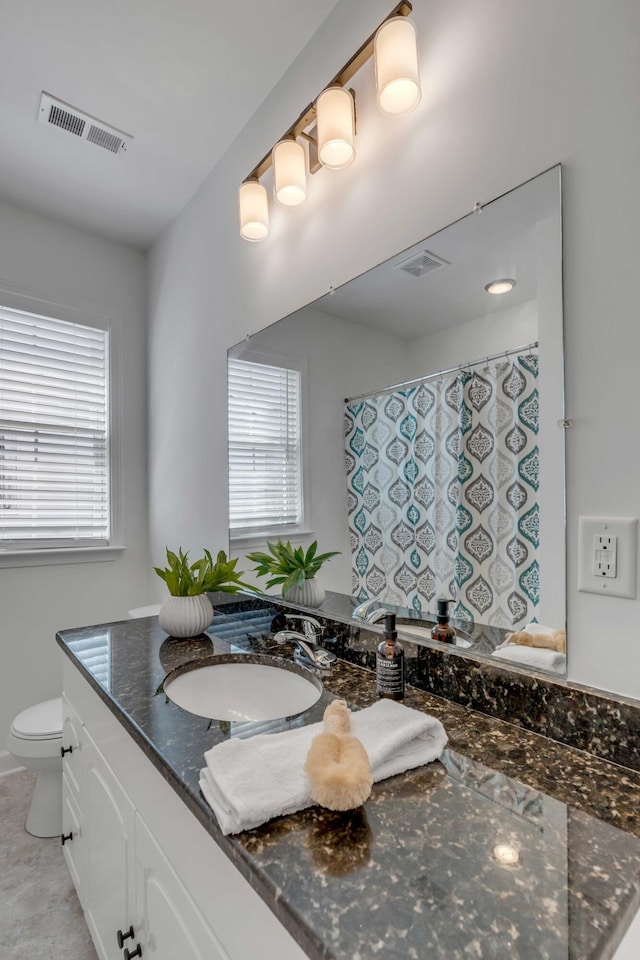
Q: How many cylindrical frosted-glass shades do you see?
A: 4